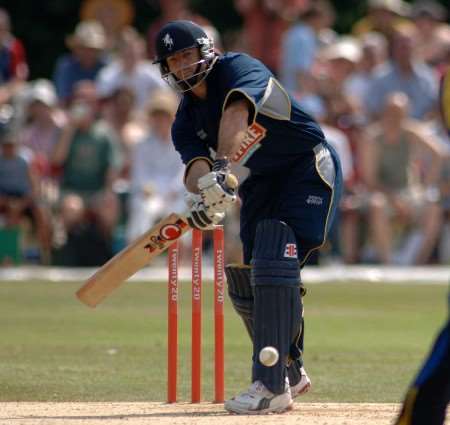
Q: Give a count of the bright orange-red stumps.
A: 3